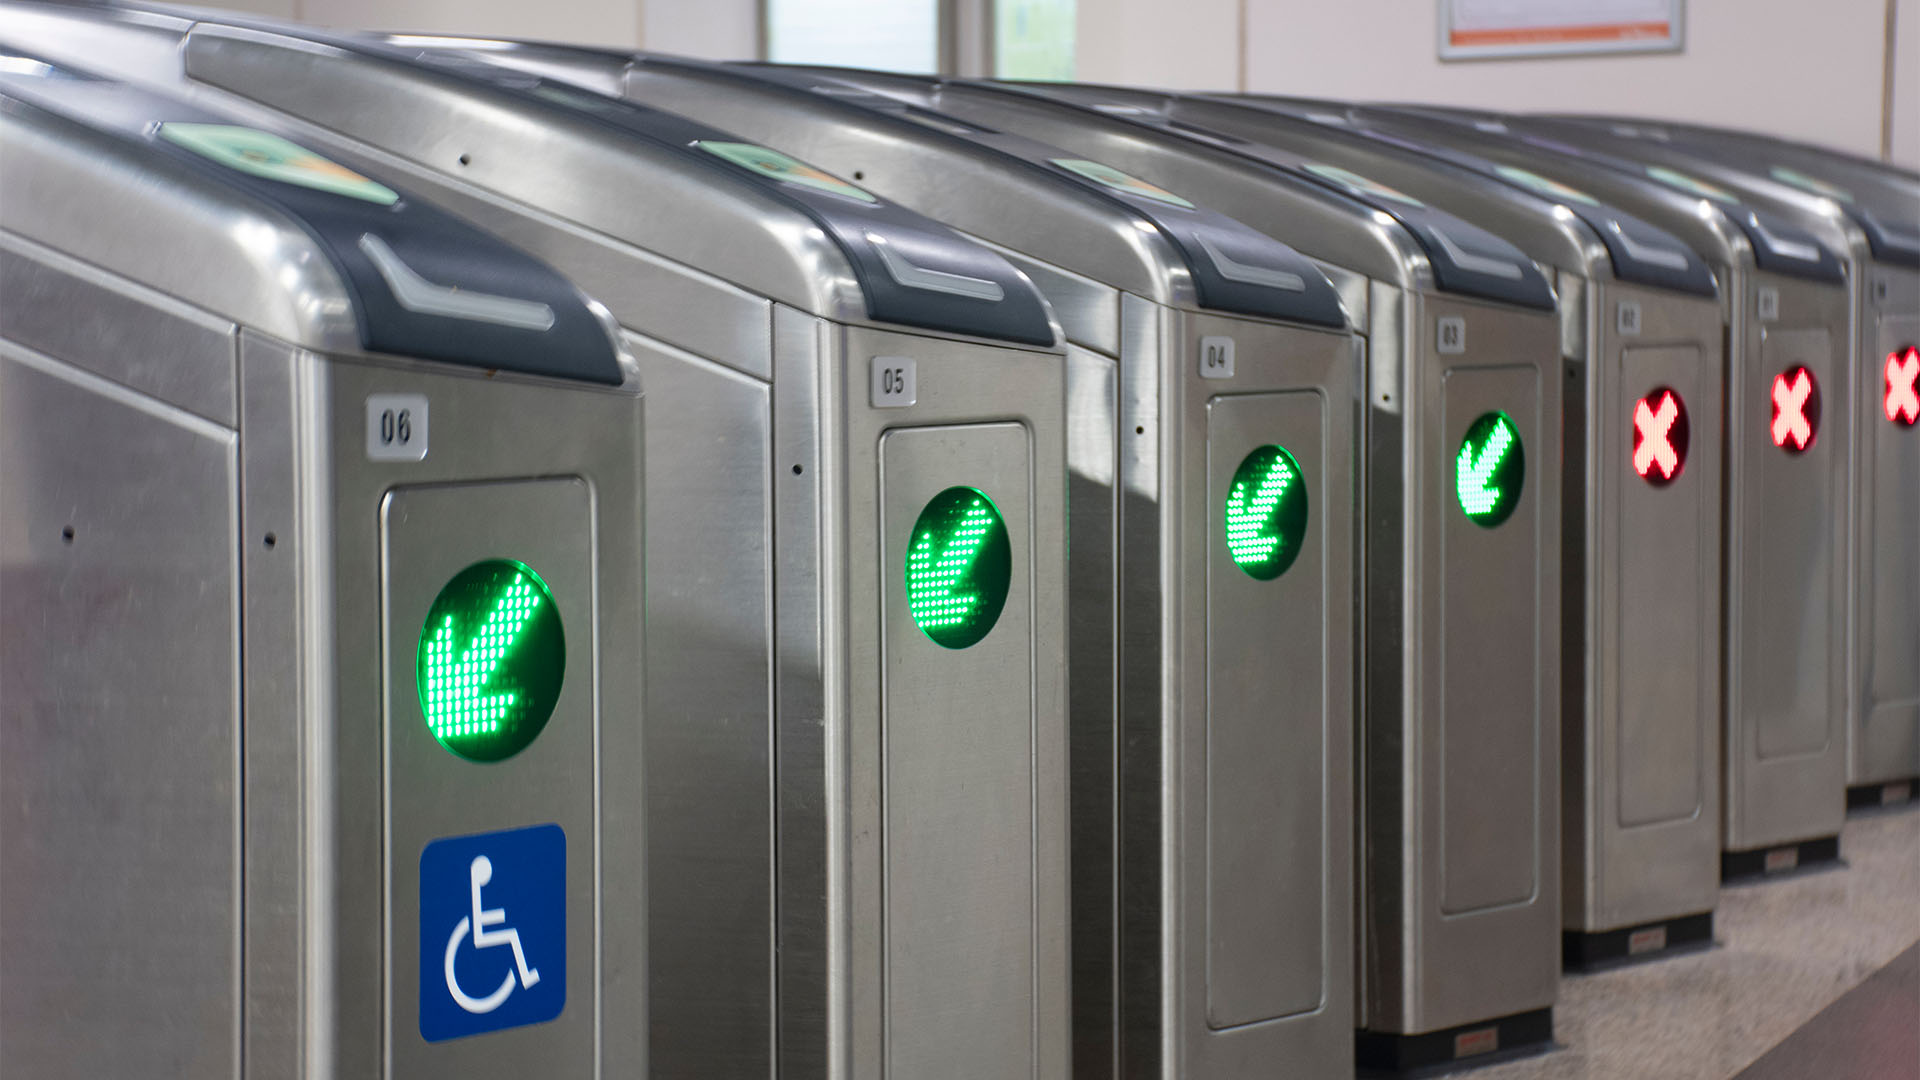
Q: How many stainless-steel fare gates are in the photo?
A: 7